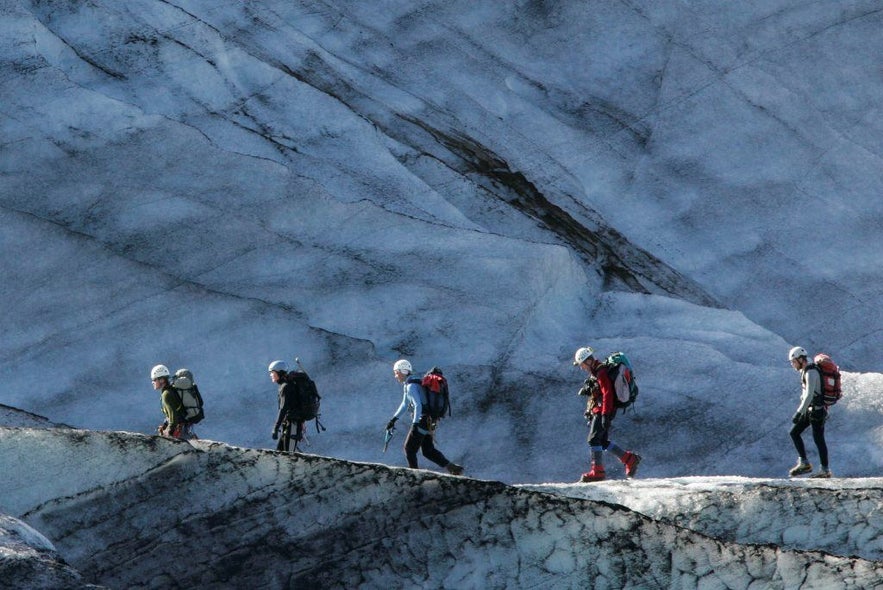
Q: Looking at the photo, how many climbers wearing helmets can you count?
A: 5